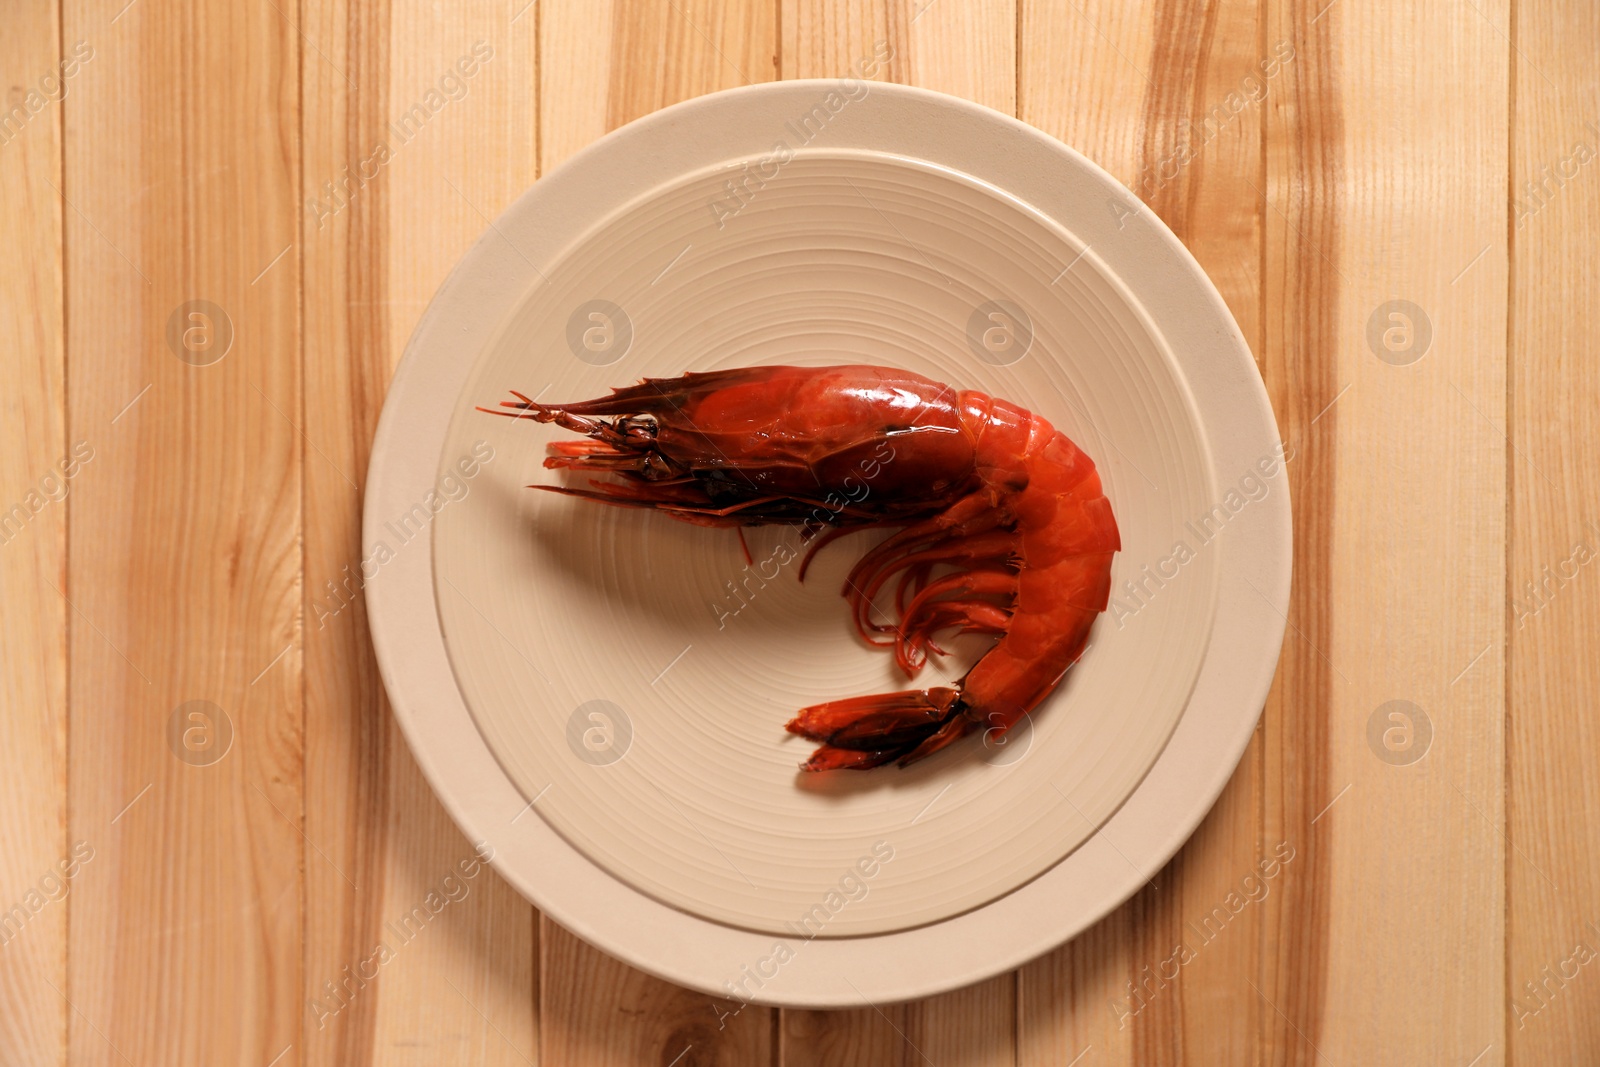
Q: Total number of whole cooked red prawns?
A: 1